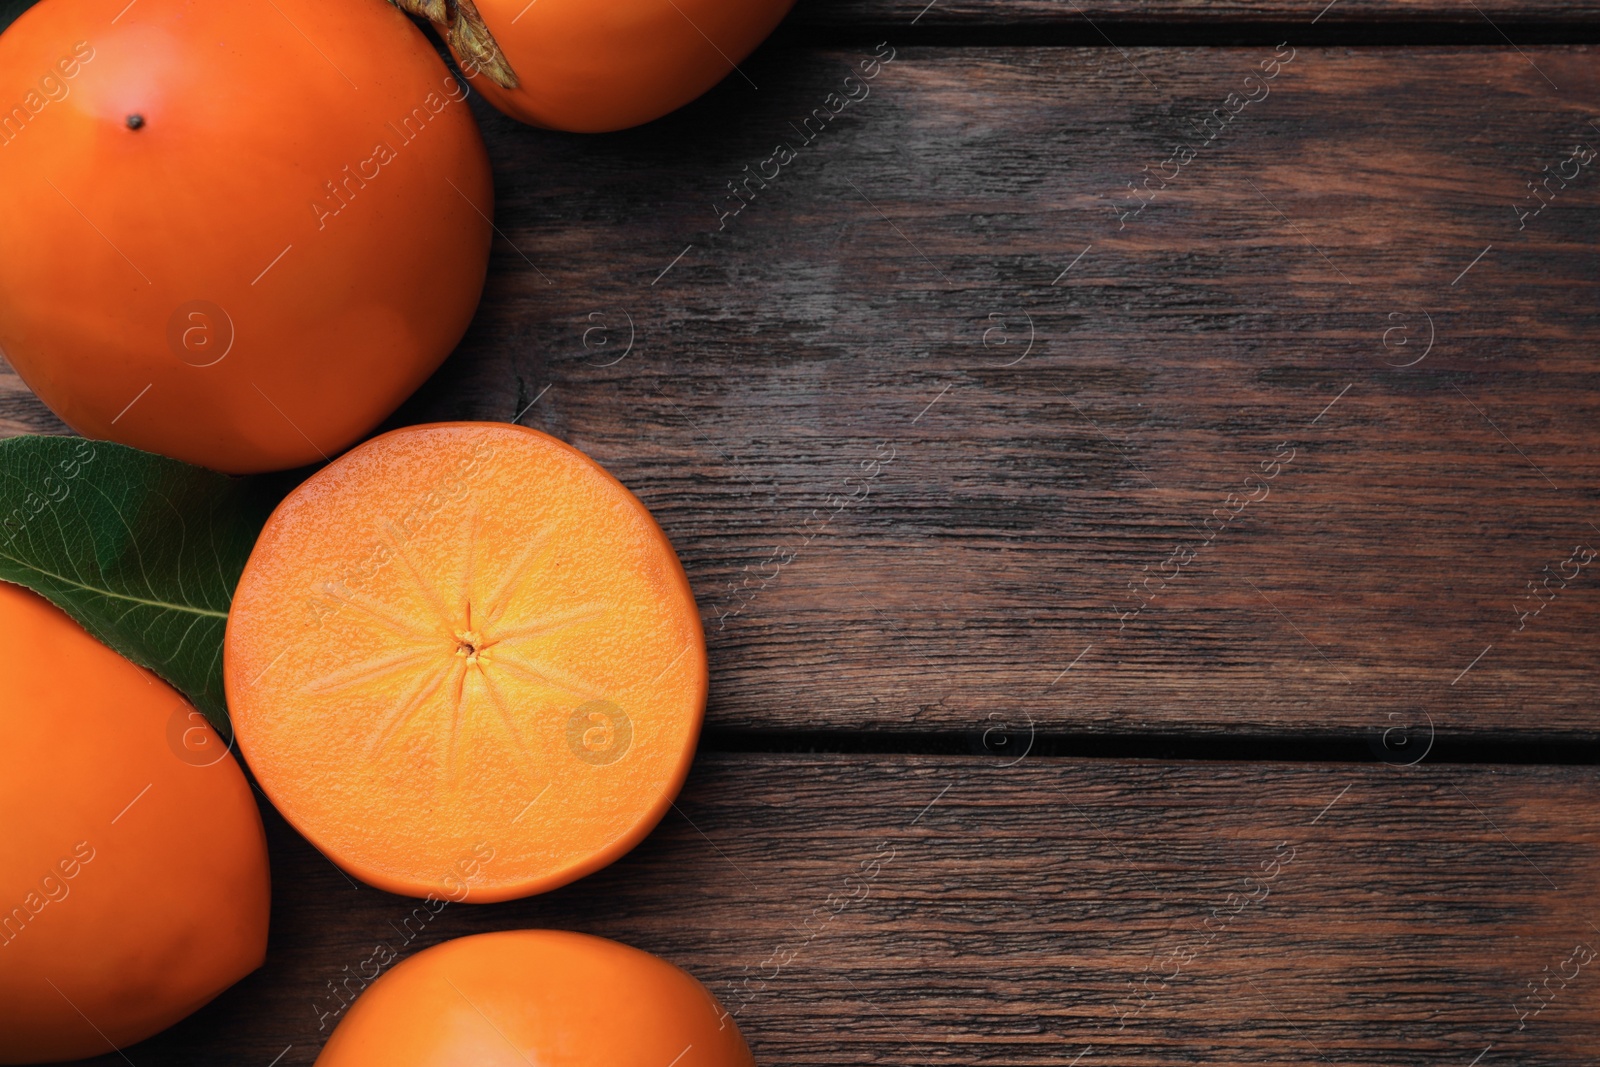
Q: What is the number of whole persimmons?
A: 4